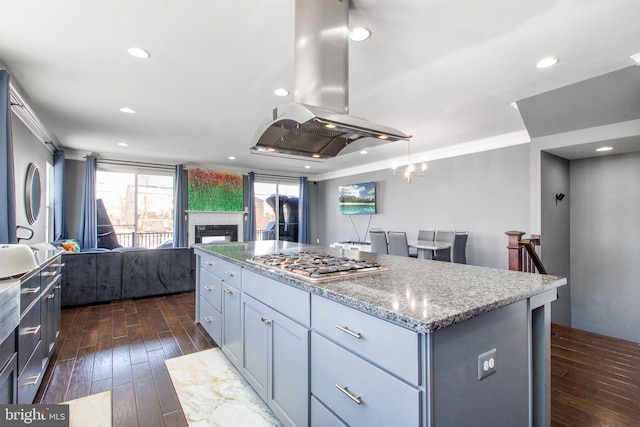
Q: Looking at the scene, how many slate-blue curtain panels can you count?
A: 6